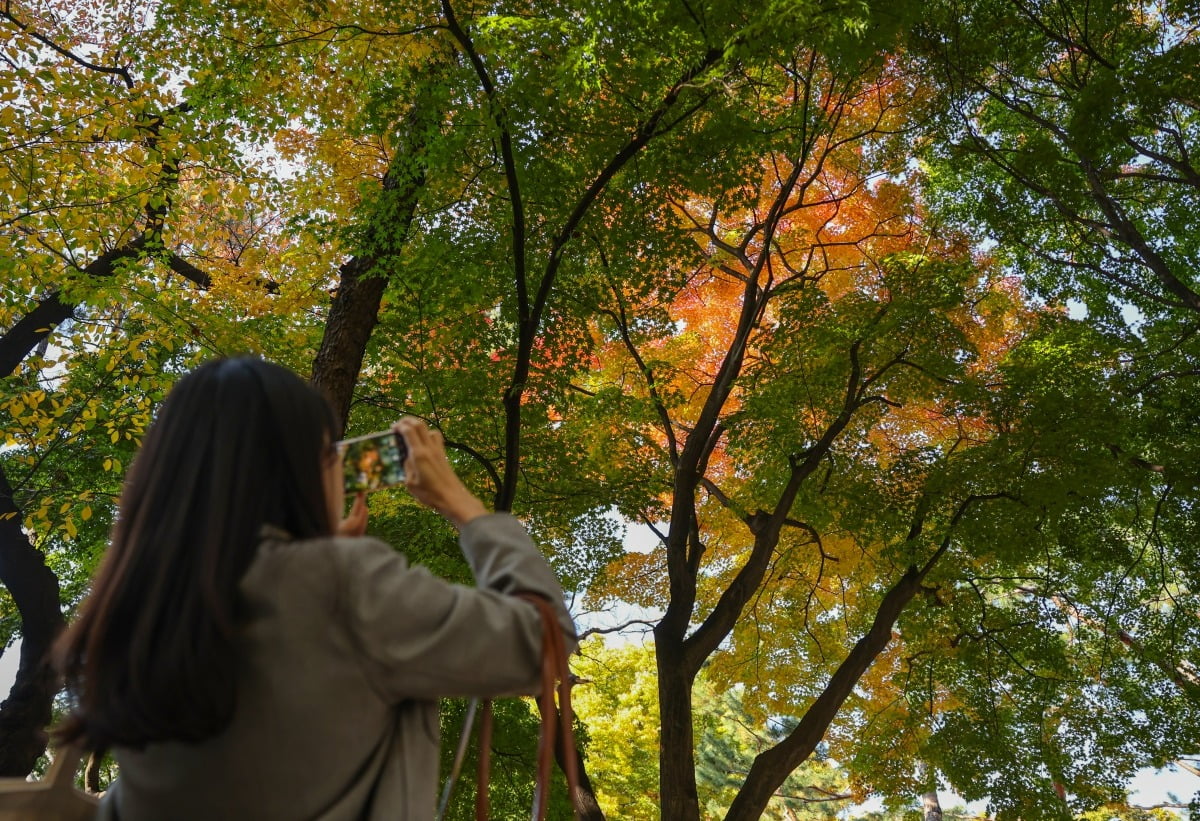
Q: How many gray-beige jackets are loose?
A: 1